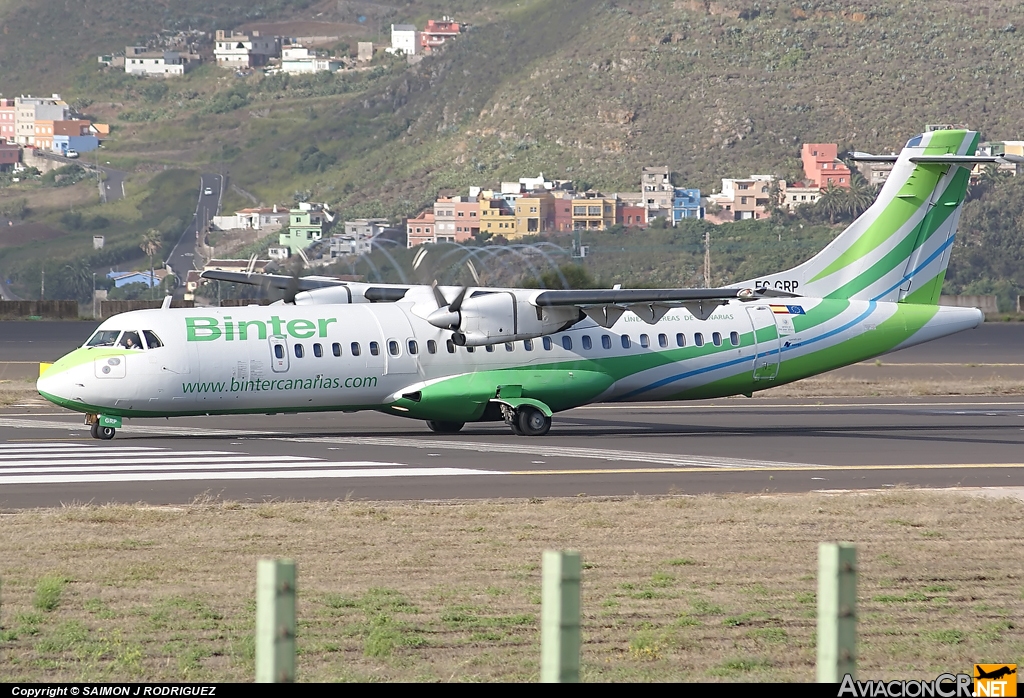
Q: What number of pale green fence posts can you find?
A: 3